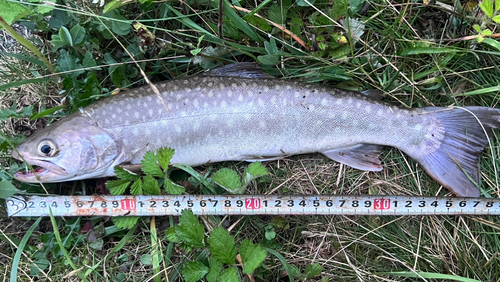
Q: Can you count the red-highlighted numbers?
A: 3